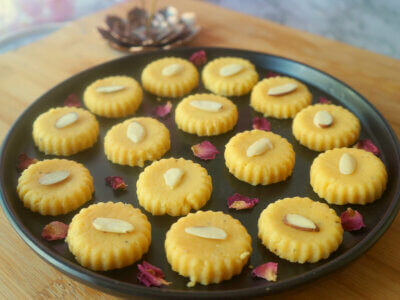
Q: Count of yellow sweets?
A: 15